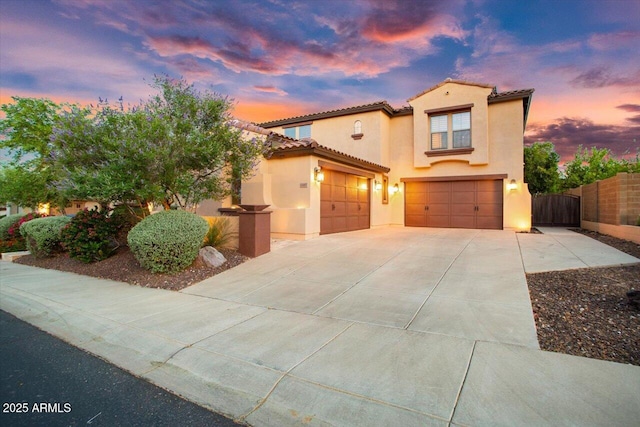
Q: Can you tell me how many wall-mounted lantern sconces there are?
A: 4